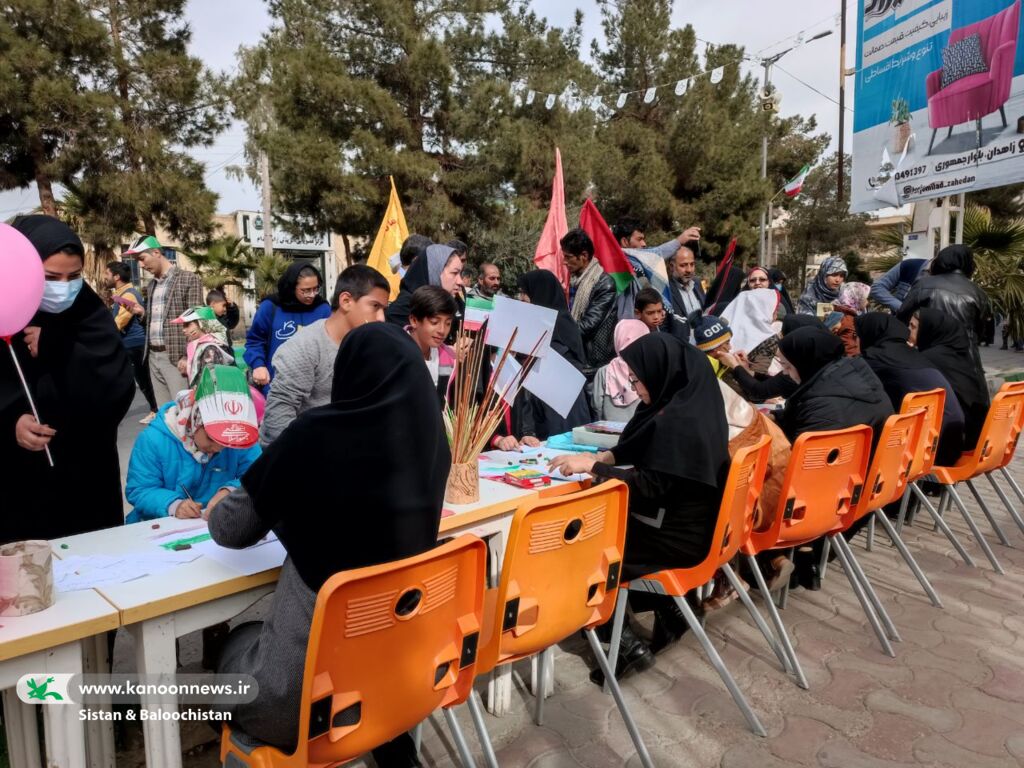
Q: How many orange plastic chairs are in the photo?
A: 8